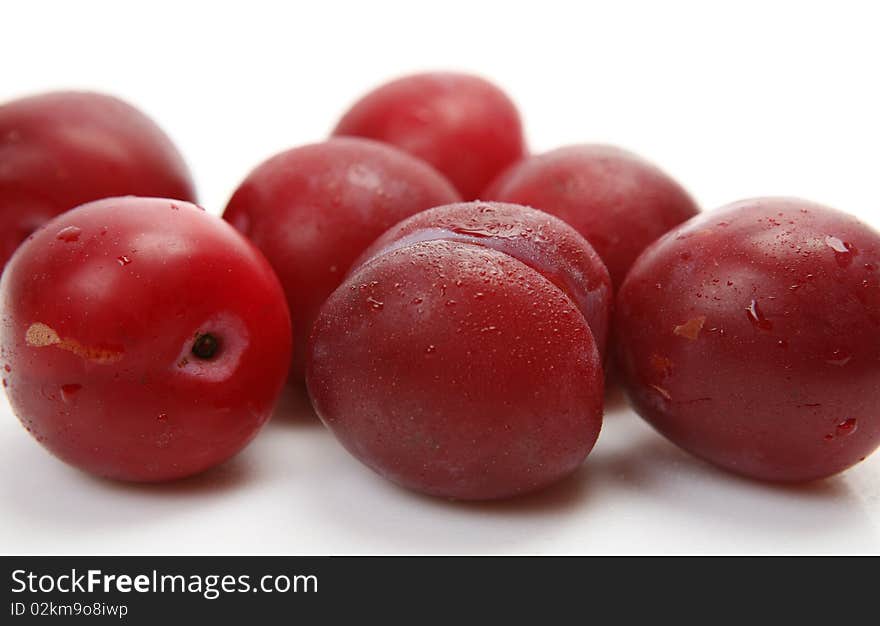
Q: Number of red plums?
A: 7